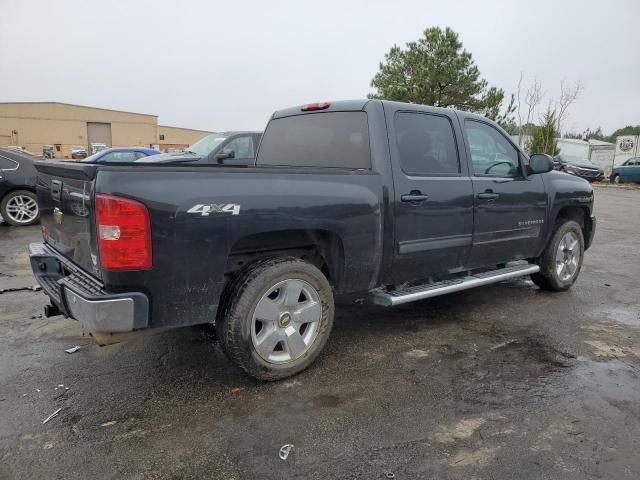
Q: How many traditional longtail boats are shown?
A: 0